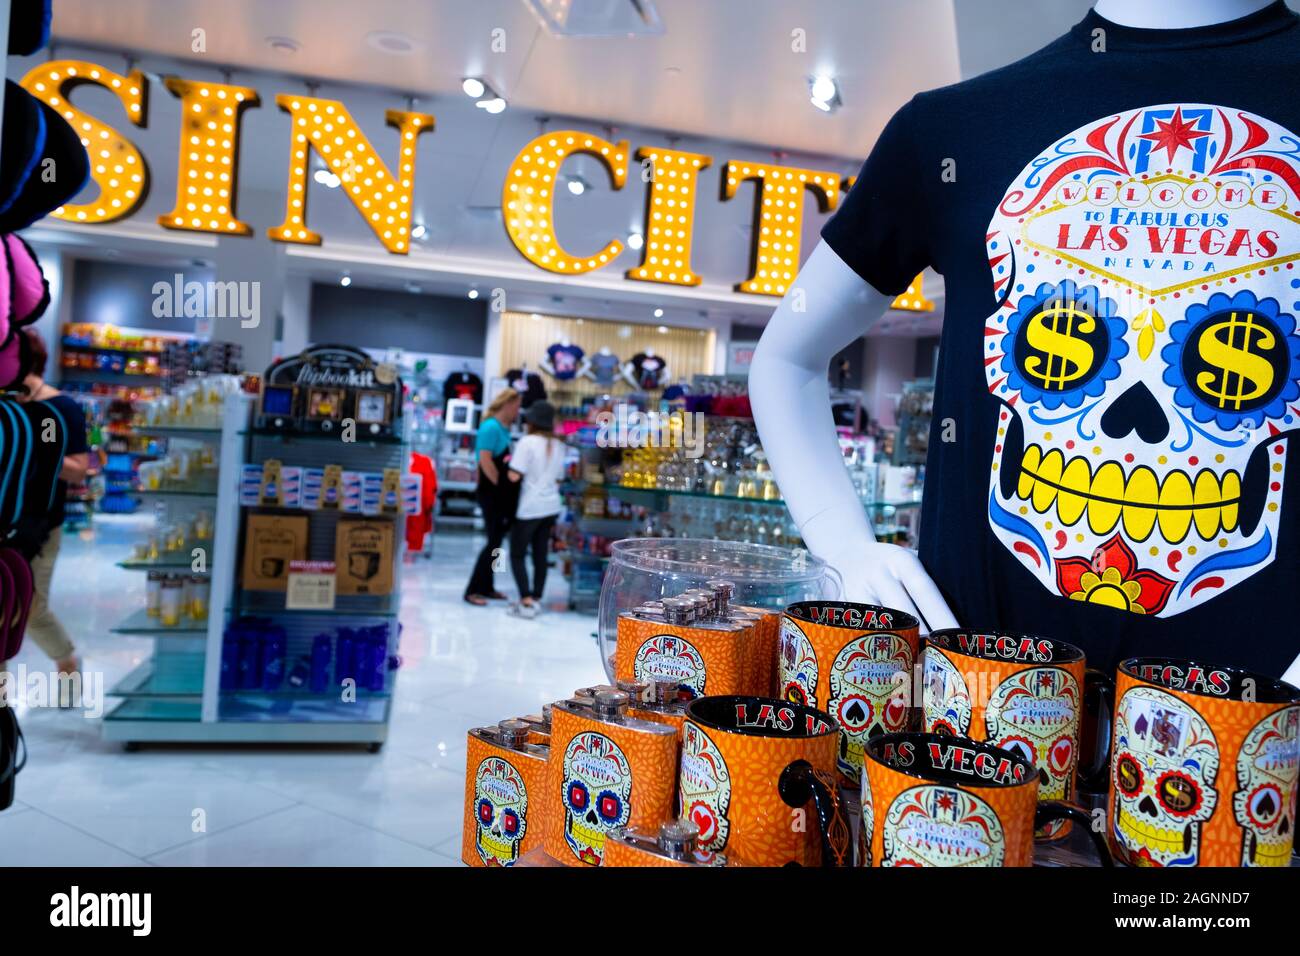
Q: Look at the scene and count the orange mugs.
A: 5